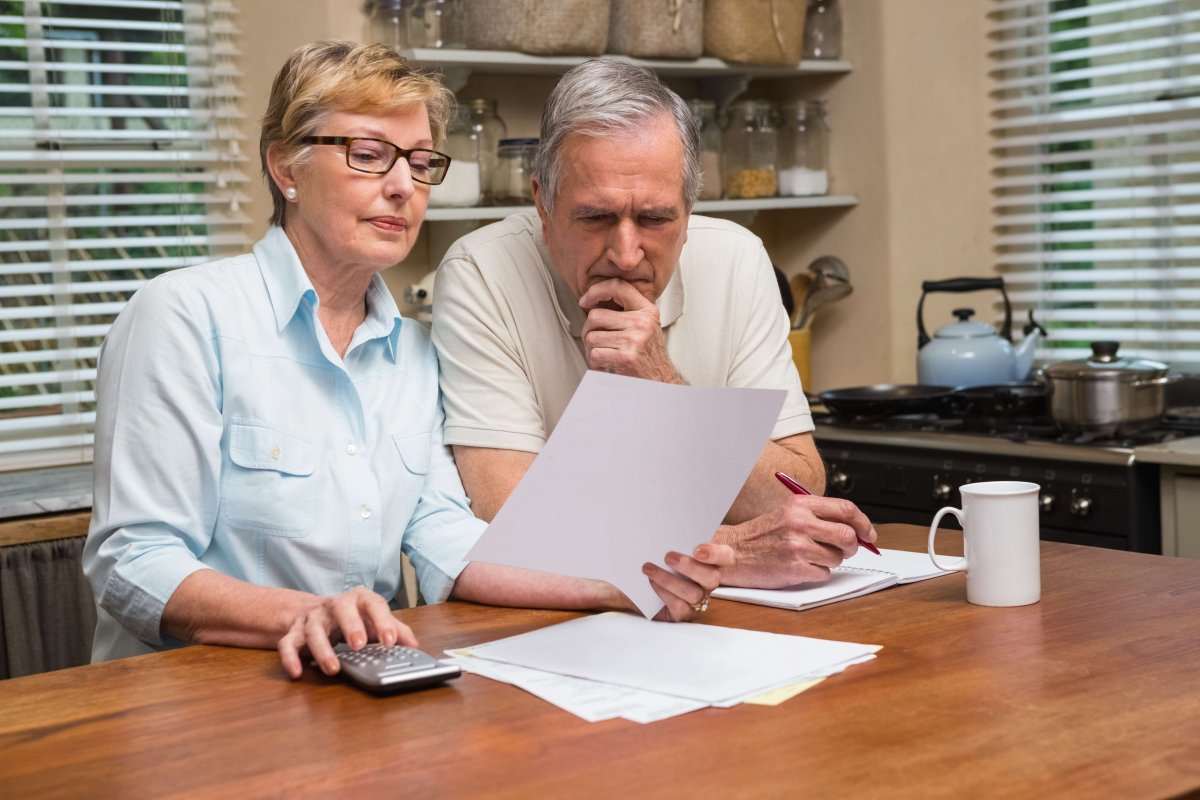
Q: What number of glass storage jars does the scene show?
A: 9